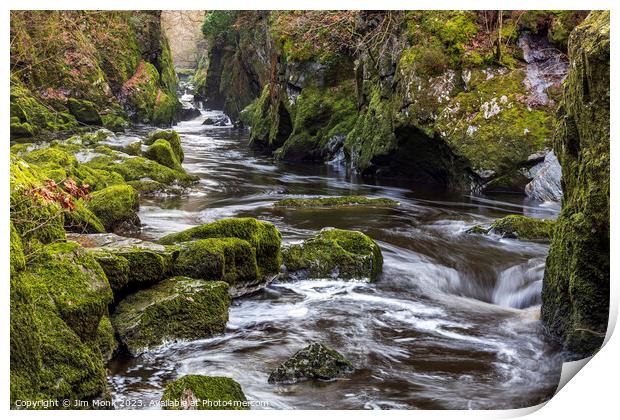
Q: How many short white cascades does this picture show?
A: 2